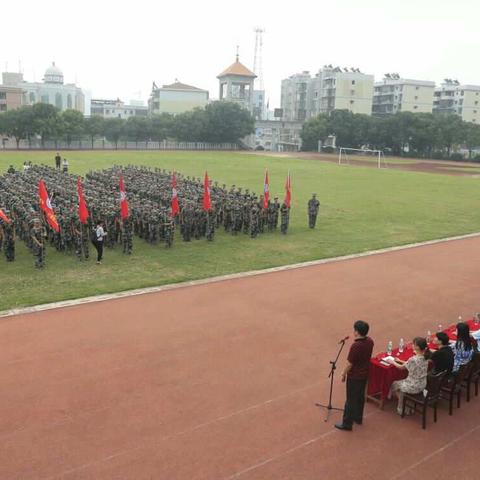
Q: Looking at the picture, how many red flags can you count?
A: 8